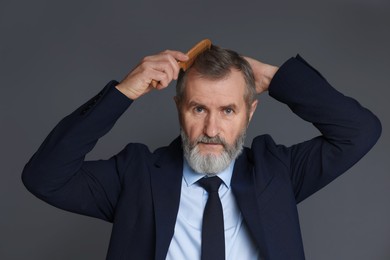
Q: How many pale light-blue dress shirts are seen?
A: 1